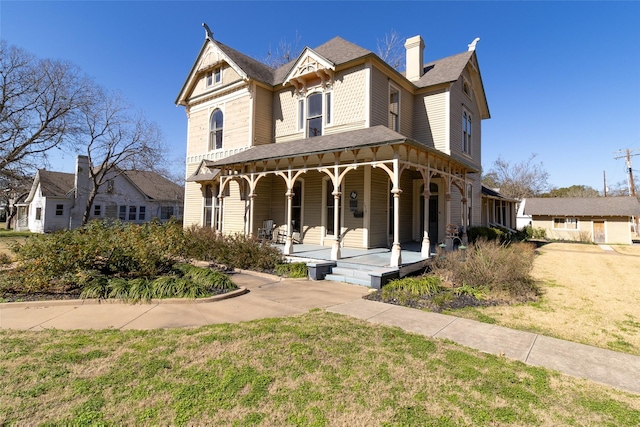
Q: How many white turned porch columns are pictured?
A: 8